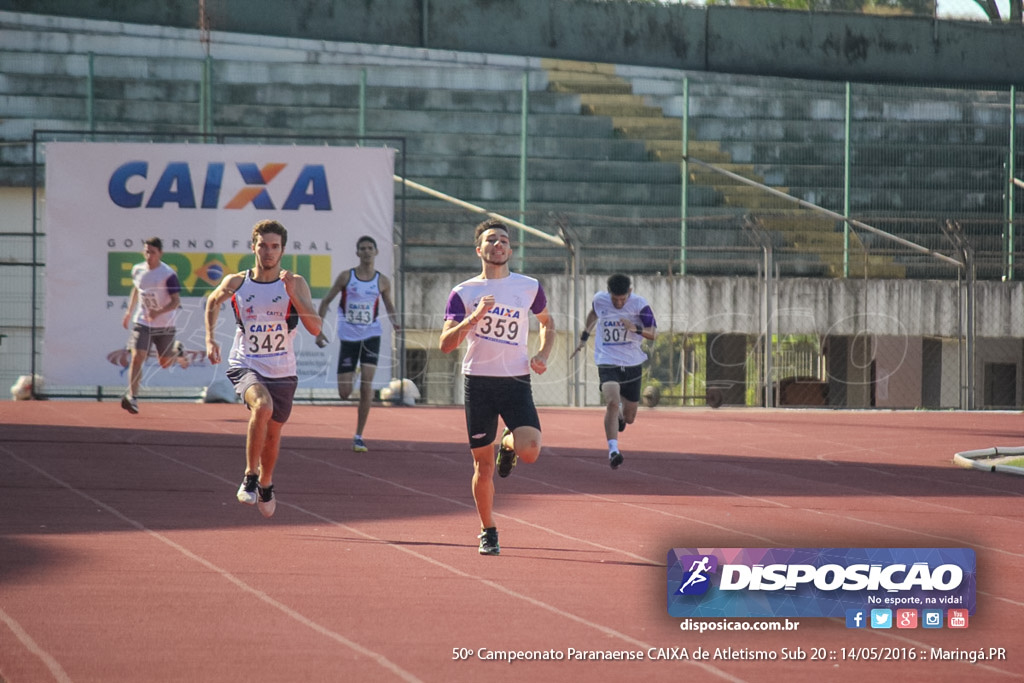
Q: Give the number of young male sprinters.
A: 5